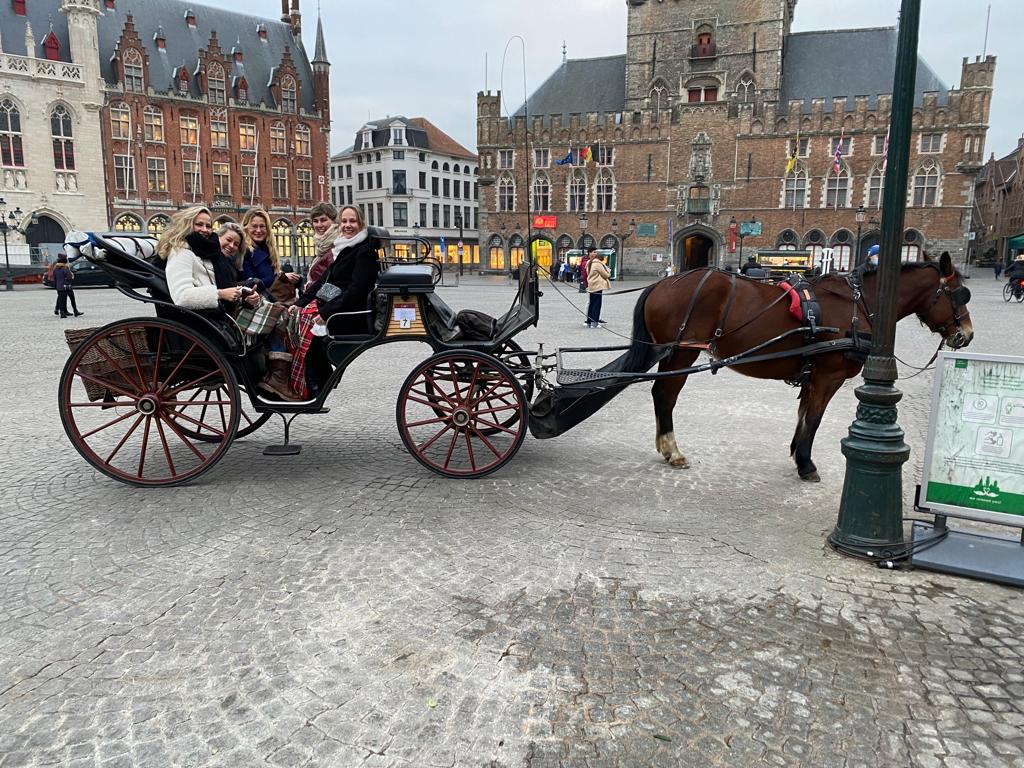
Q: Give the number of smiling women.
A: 5